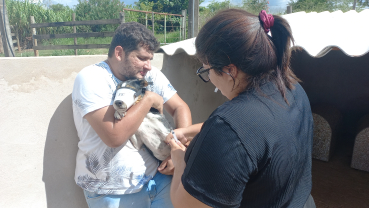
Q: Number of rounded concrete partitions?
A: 2